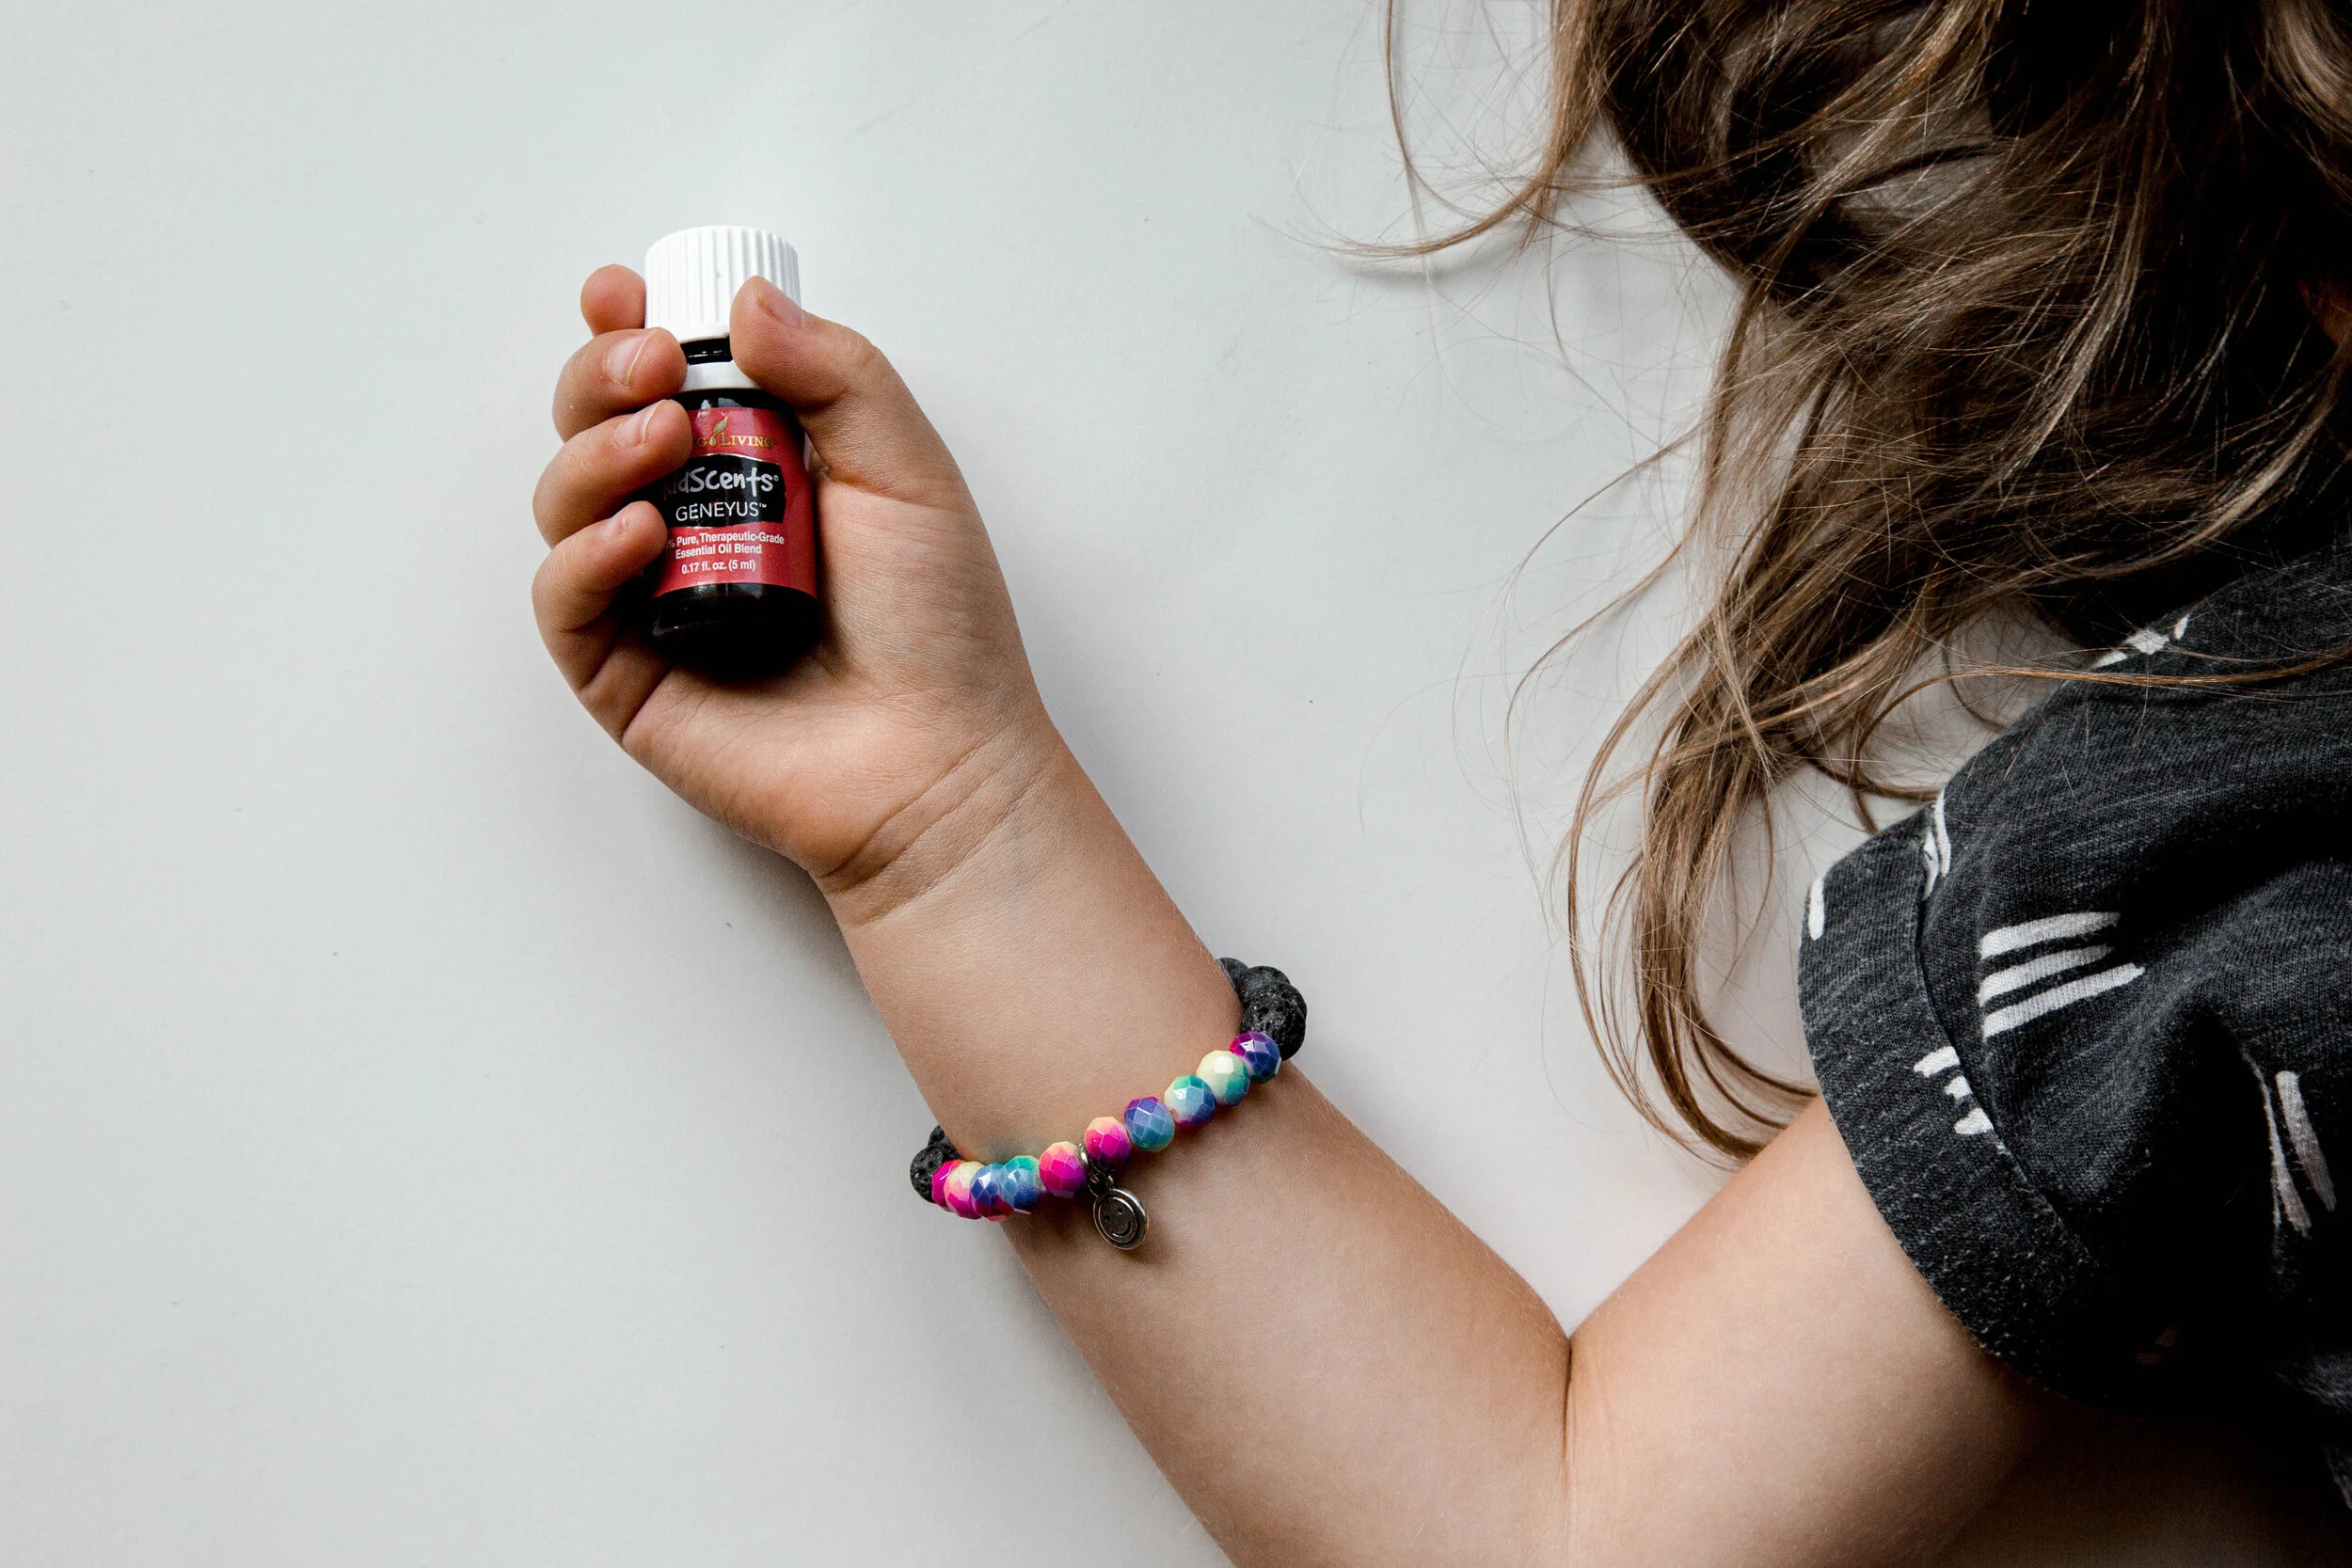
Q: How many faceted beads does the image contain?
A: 10